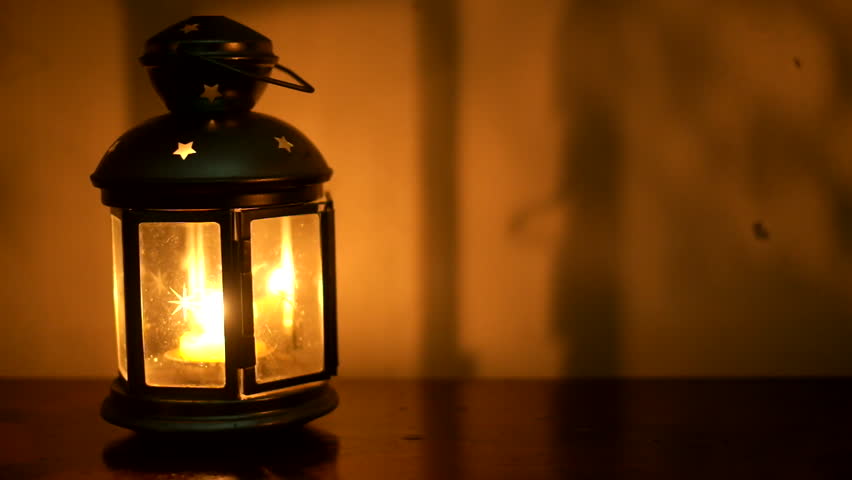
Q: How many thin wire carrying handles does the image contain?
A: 1